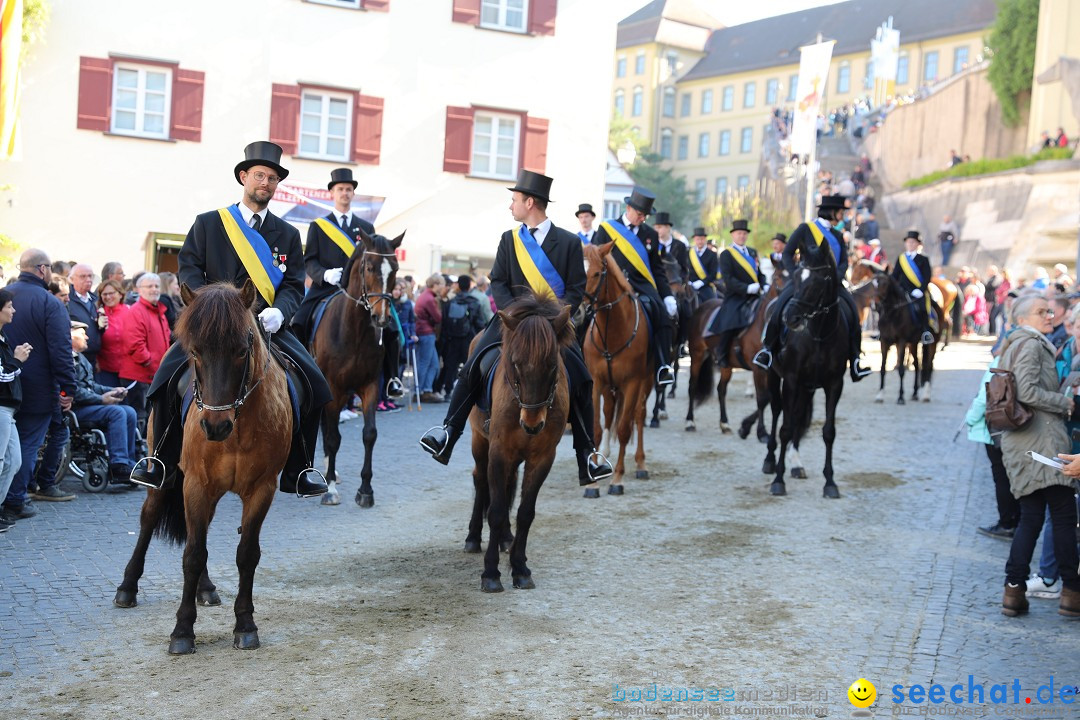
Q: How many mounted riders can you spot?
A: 11